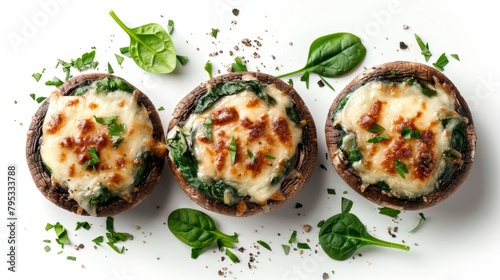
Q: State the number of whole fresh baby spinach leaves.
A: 4